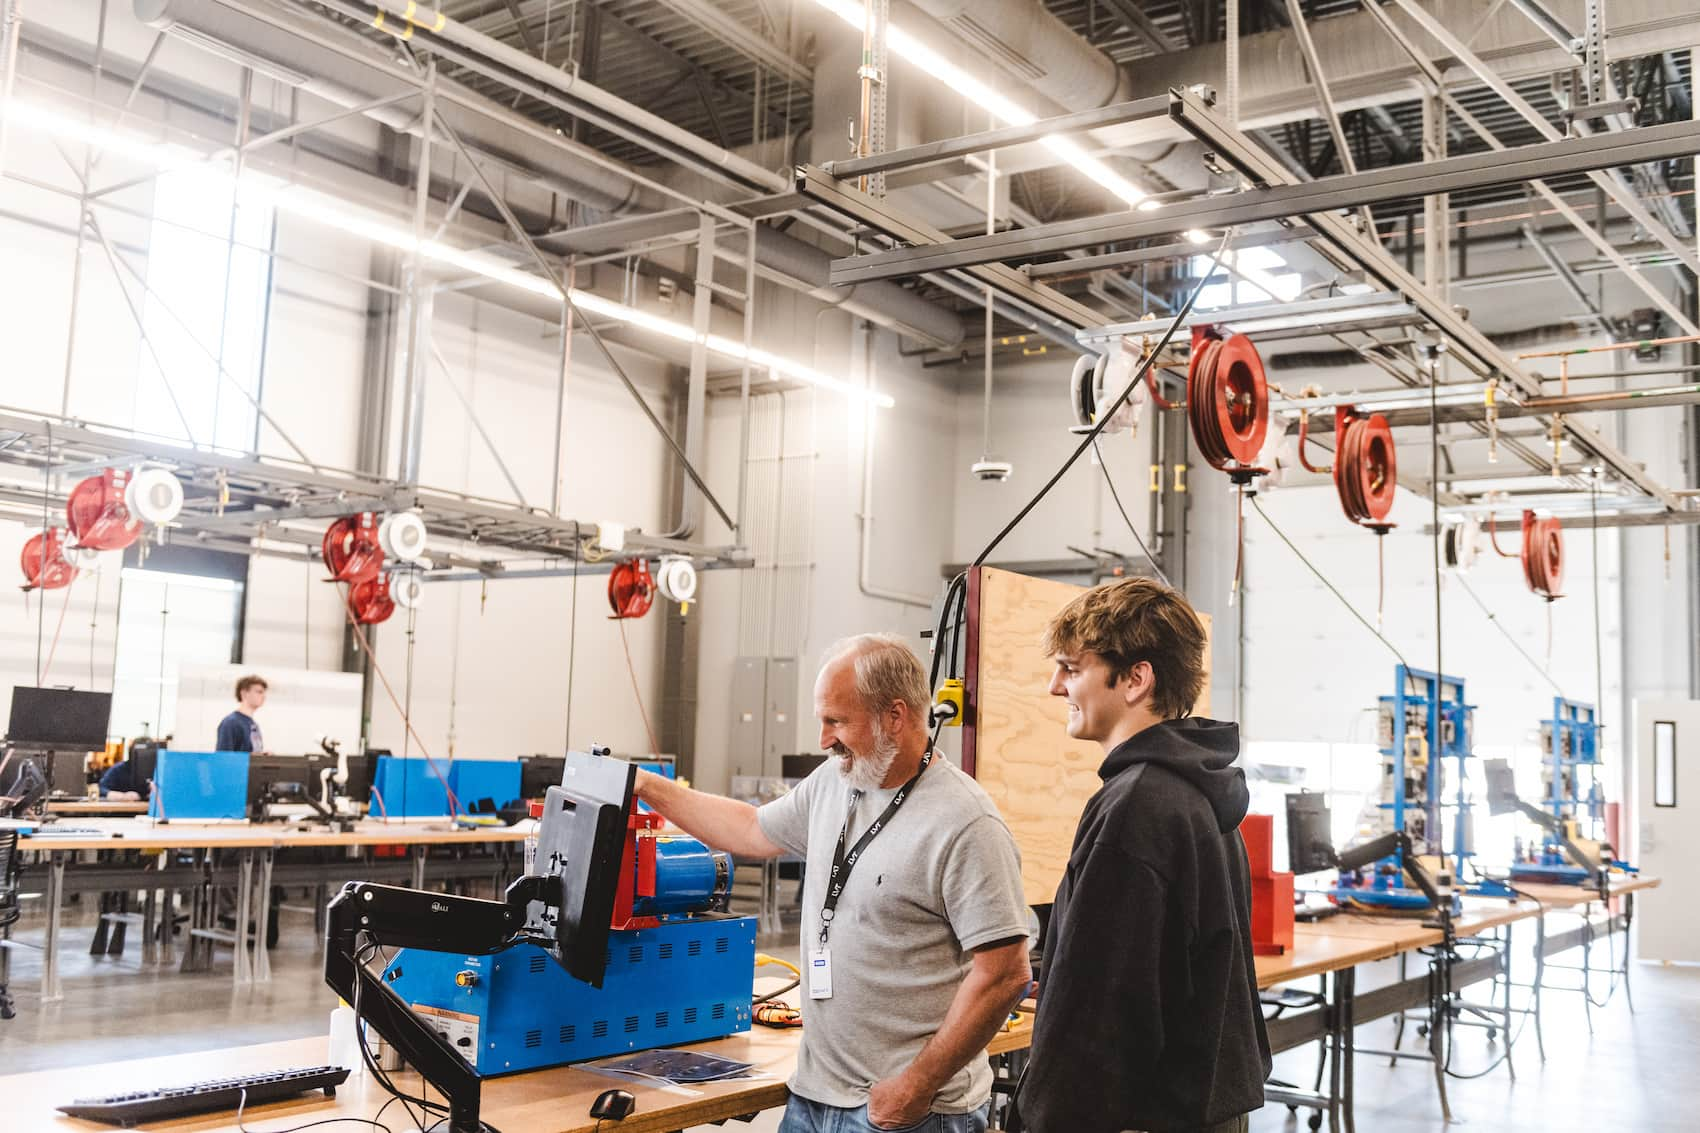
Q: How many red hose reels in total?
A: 8